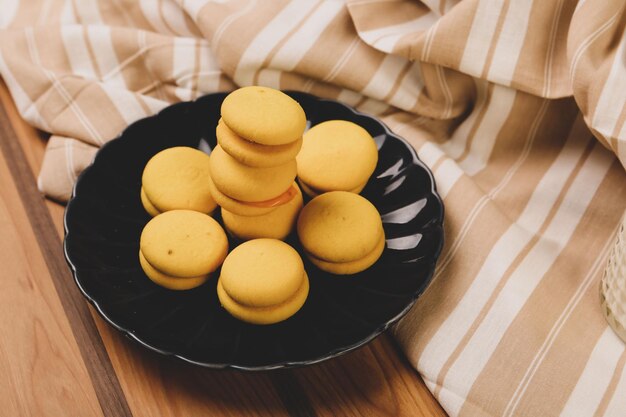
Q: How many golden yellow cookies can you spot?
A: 8